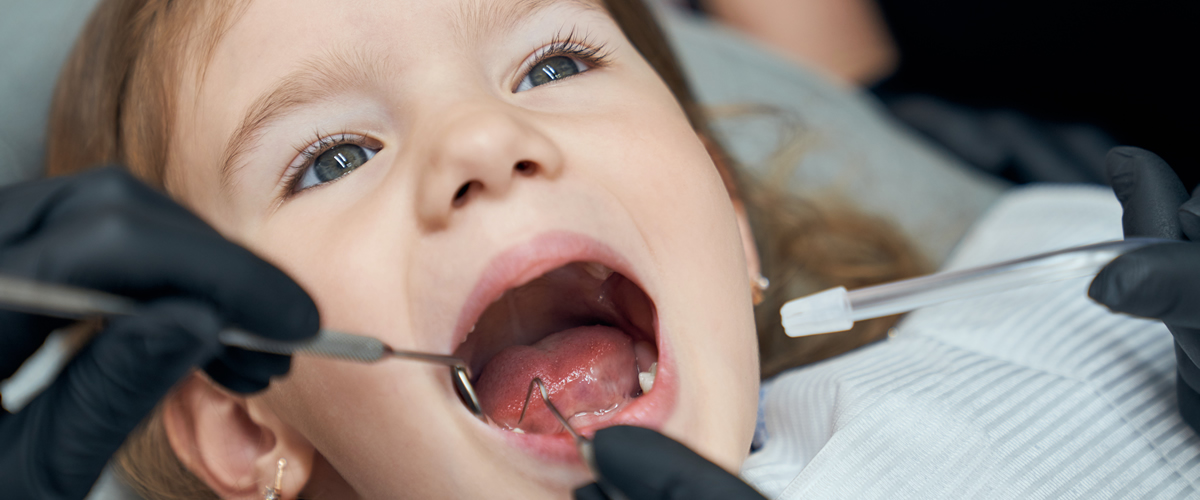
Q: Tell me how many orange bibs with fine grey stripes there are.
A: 0